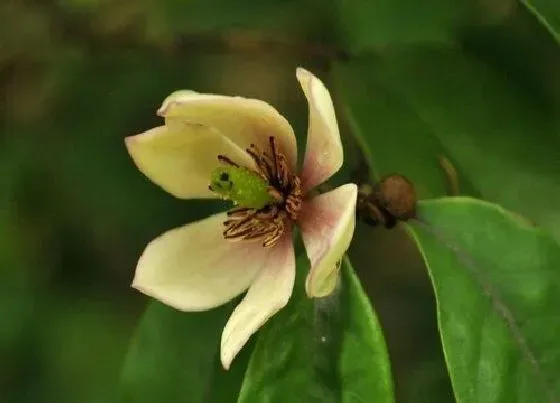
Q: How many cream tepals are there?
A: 6